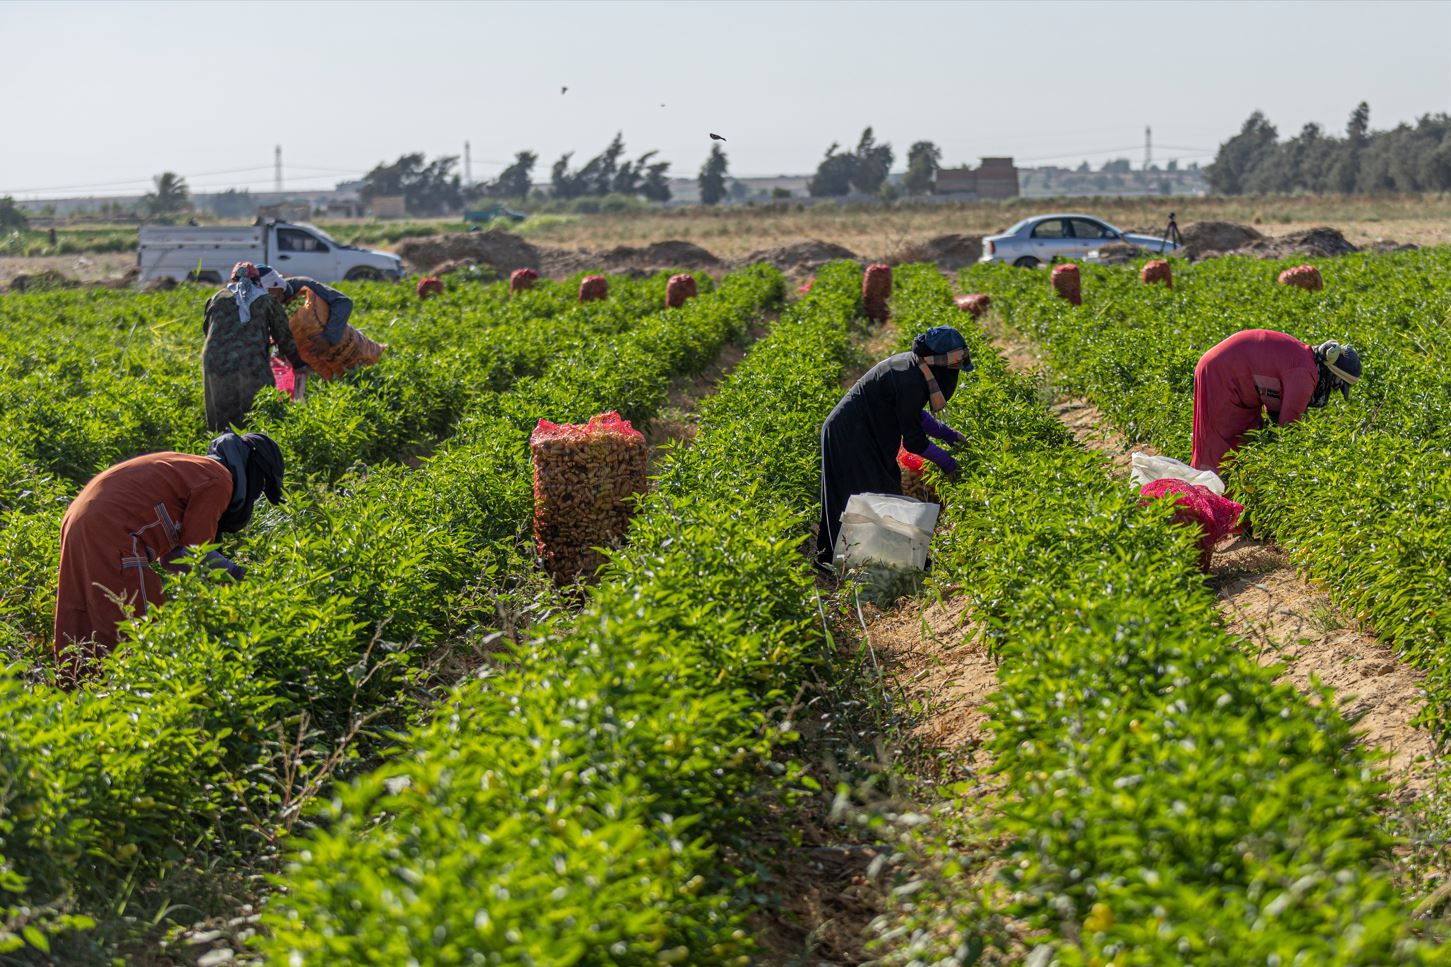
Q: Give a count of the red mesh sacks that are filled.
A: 11